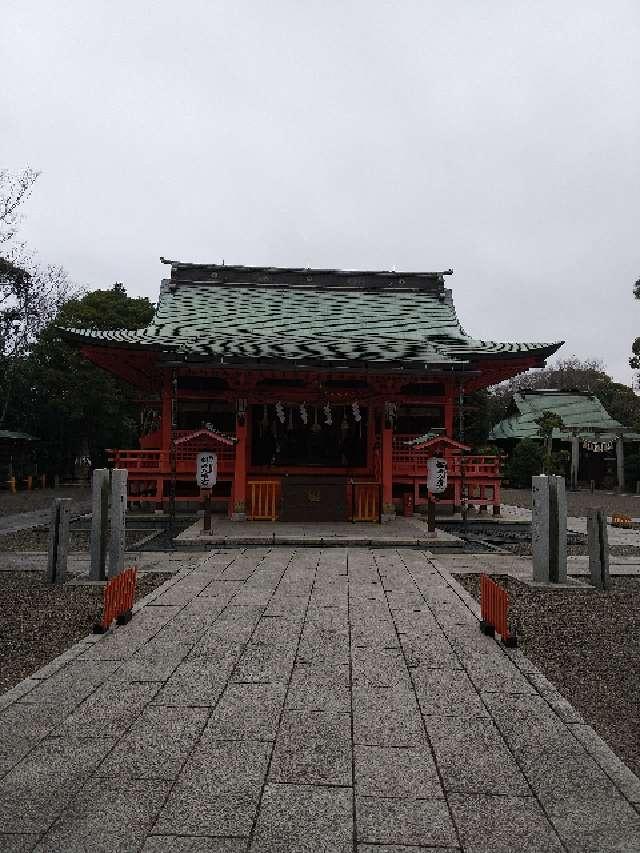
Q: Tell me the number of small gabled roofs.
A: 2